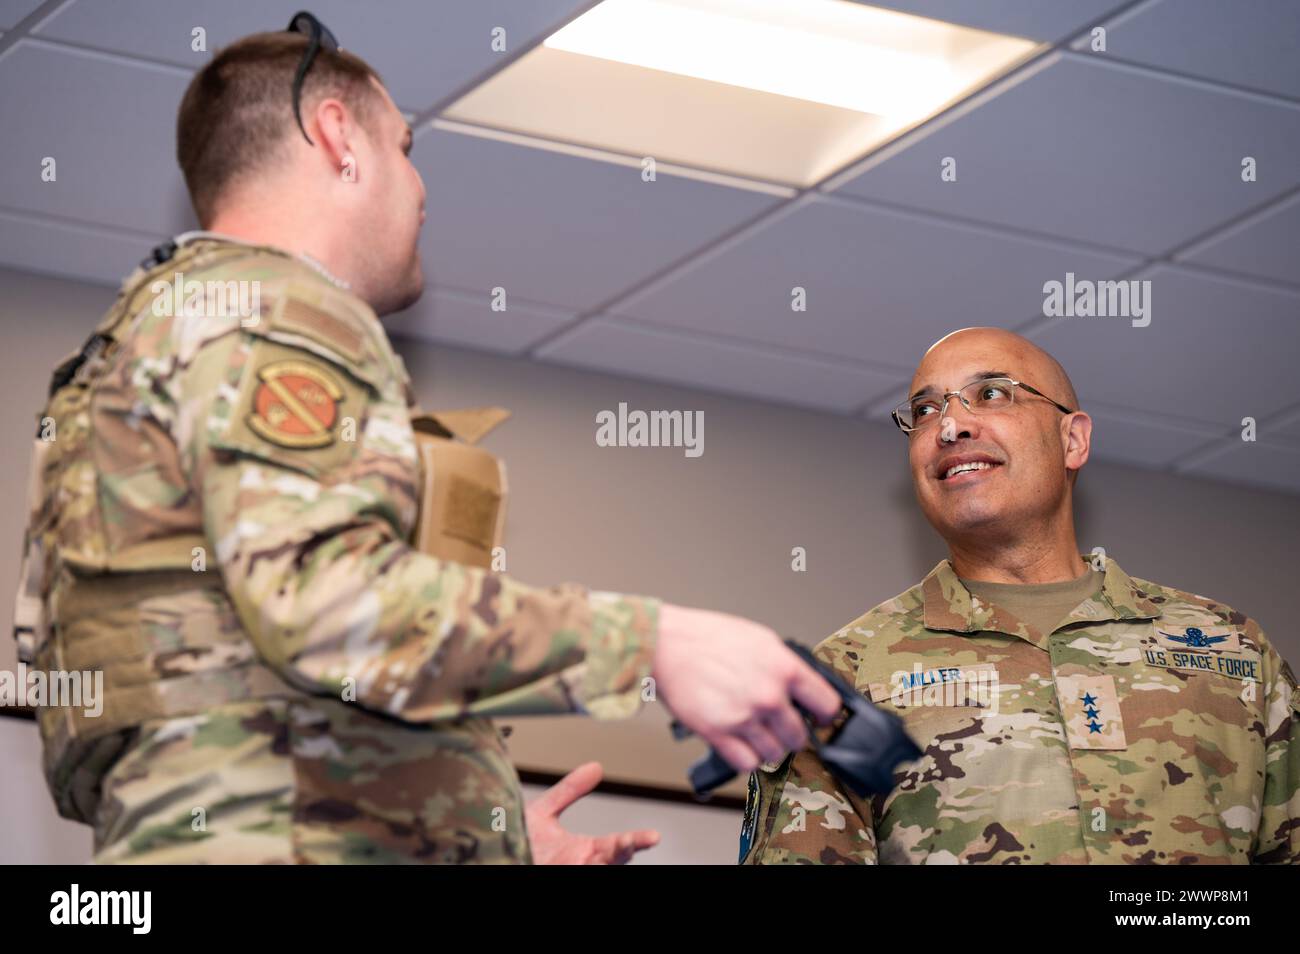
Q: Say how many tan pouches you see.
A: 1